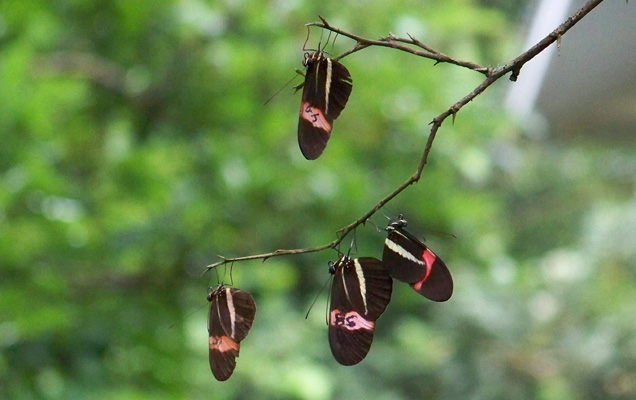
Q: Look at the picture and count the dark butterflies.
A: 4